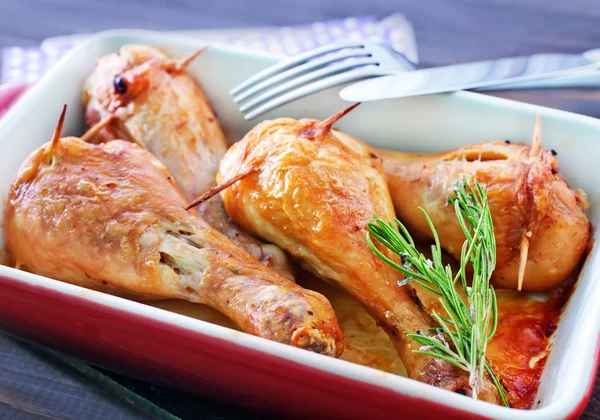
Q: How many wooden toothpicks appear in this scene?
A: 4